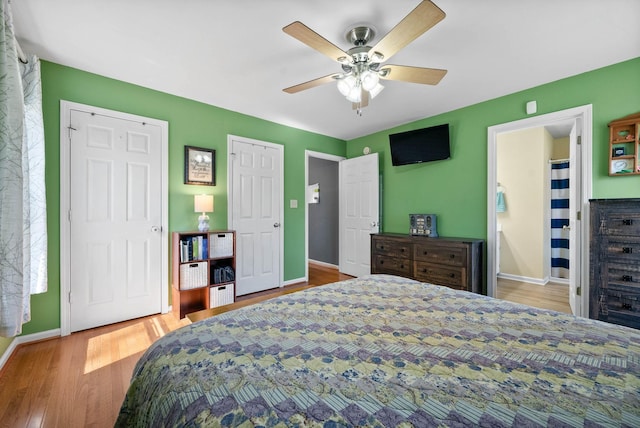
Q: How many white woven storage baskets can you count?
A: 3